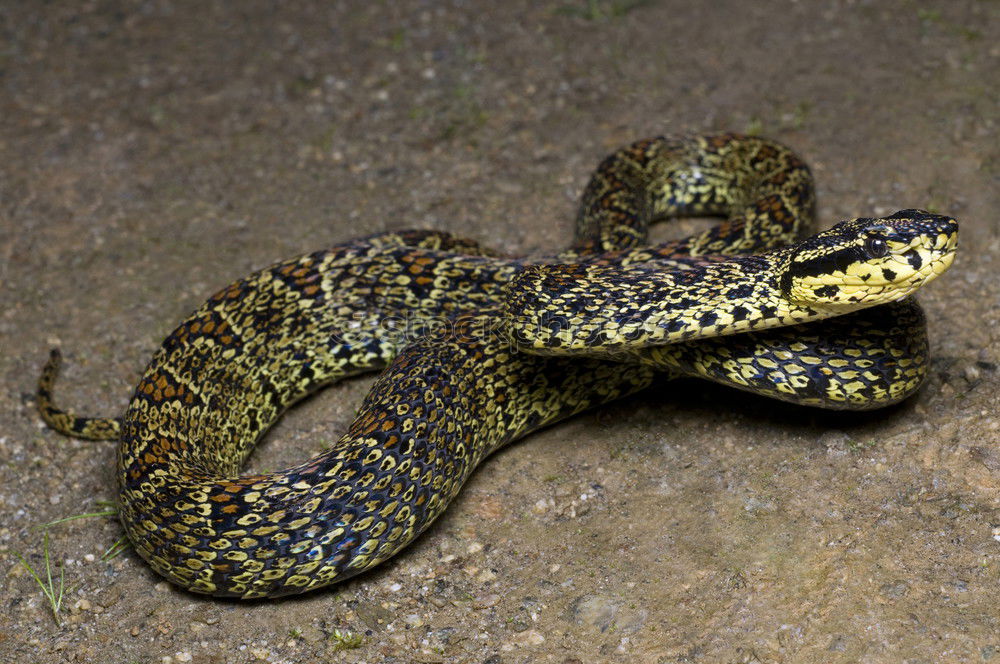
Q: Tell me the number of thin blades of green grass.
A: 7